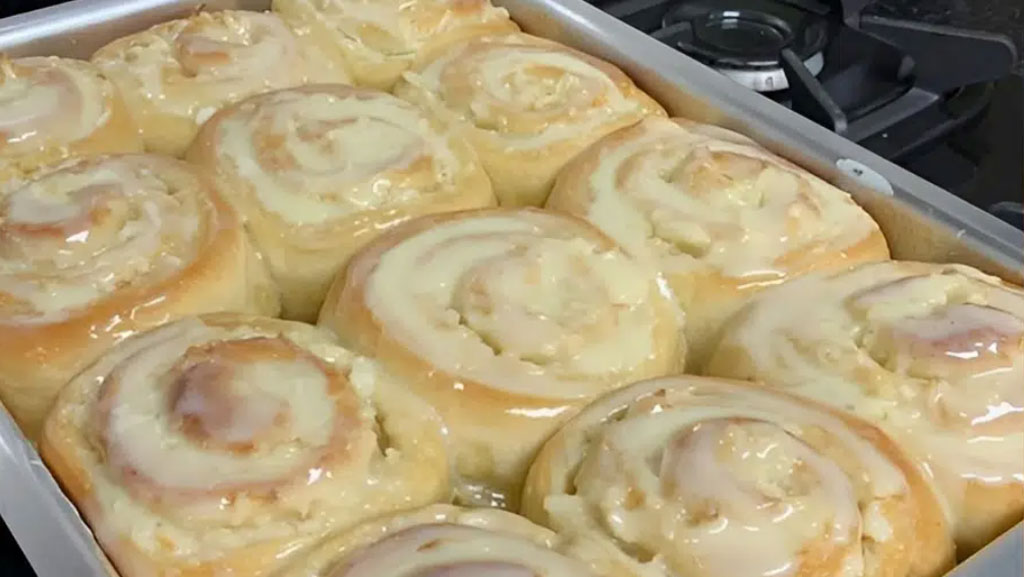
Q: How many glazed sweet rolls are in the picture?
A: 12